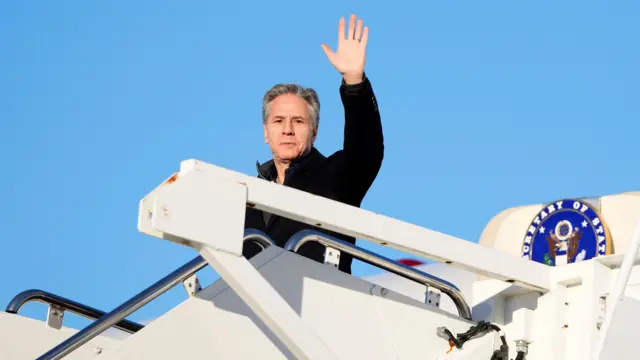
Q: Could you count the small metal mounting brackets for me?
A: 4